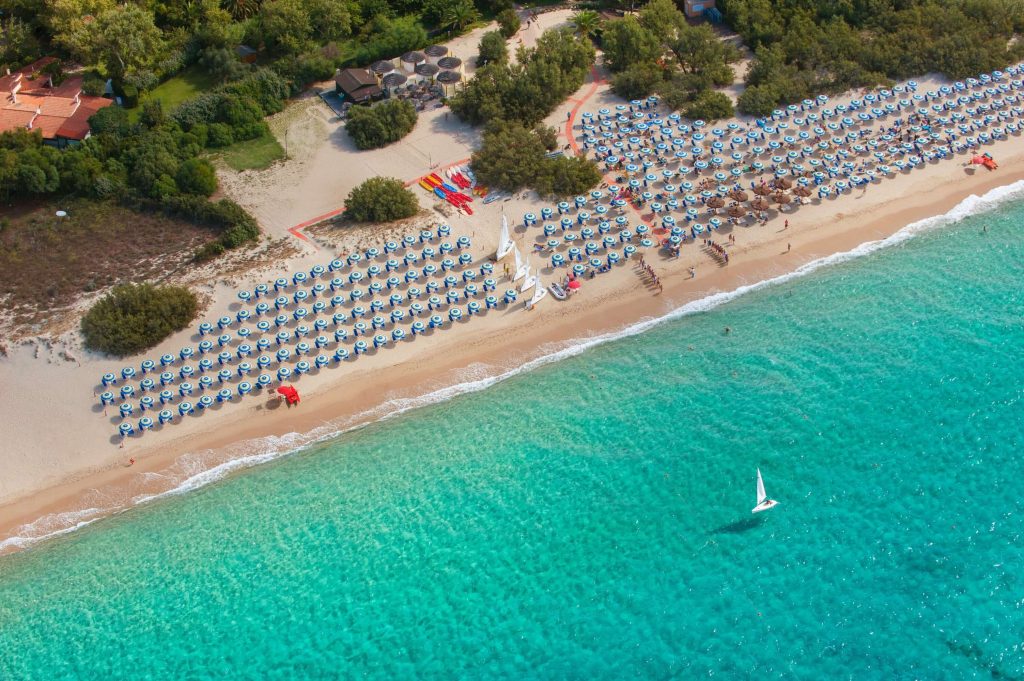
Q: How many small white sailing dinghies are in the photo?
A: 5